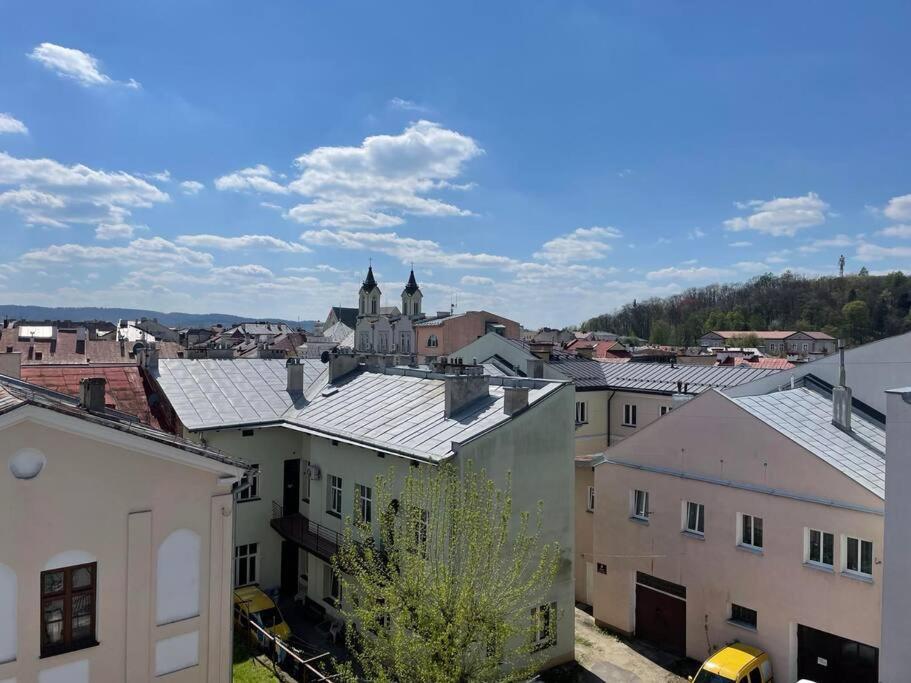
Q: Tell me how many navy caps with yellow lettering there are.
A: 0